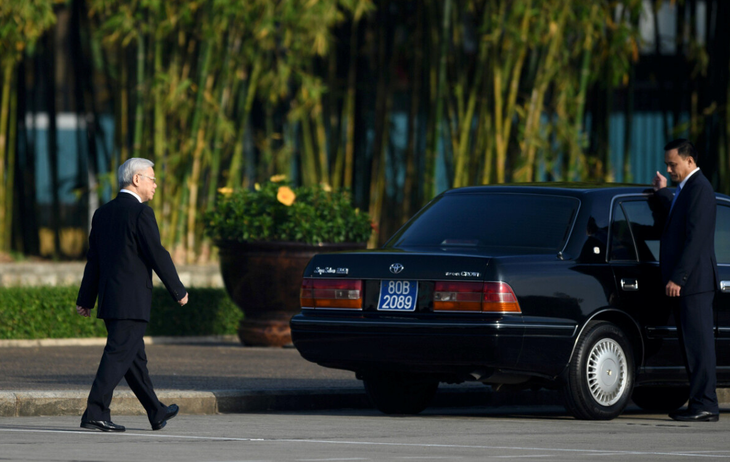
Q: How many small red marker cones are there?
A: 0